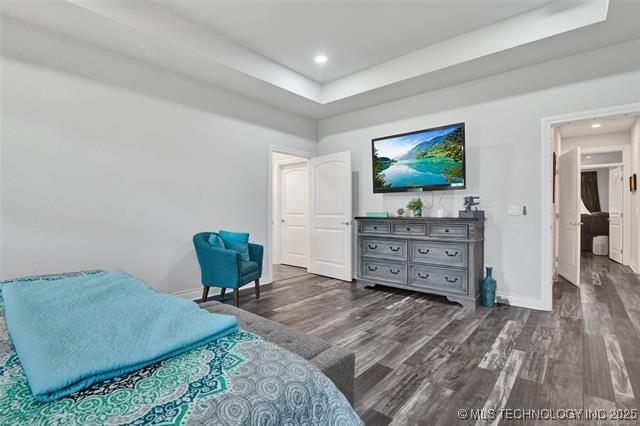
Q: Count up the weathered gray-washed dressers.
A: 1